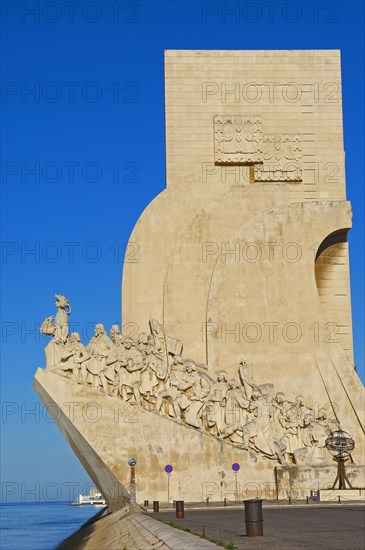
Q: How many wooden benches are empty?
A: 0